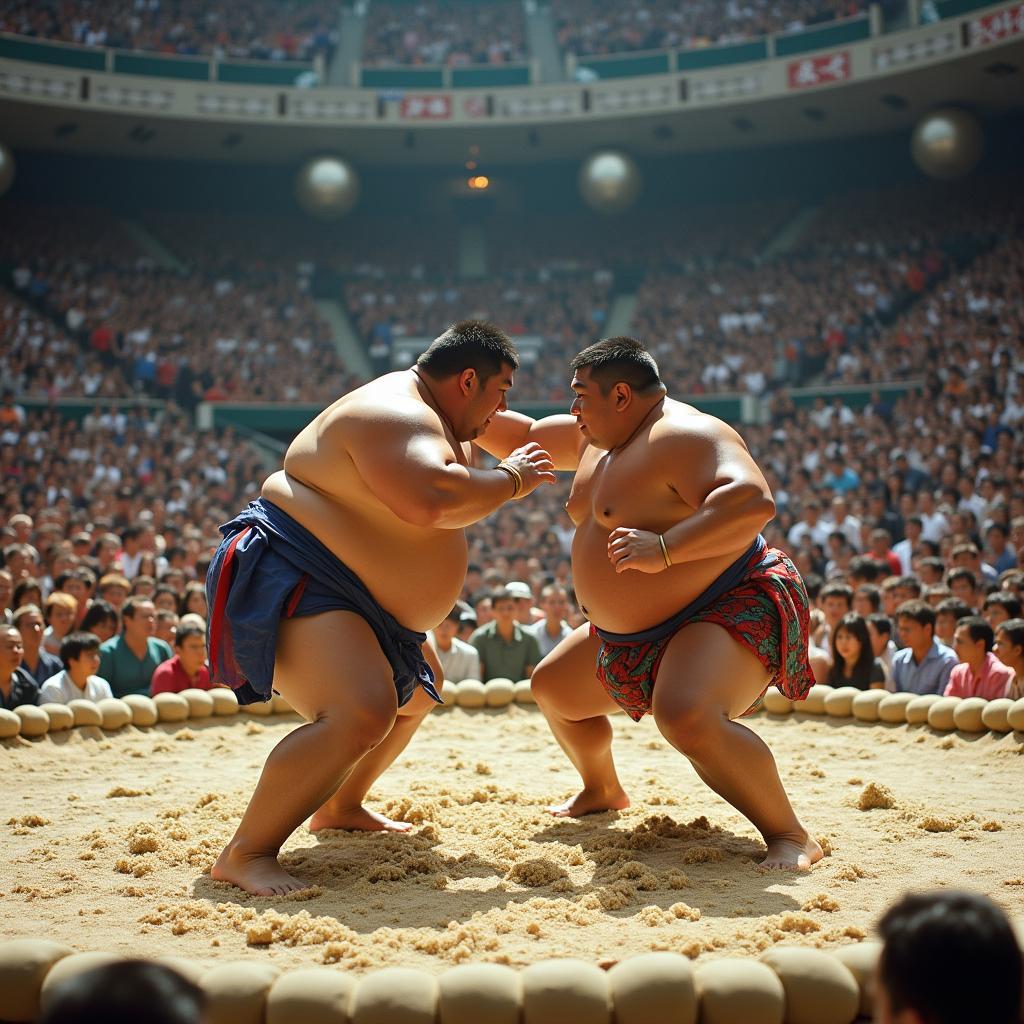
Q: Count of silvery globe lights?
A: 4